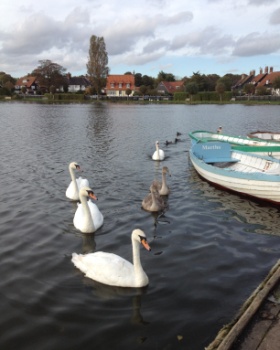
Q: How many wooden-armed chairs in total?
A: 0